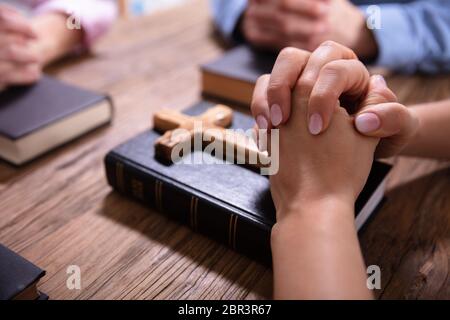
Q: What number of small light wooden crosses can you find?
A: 1